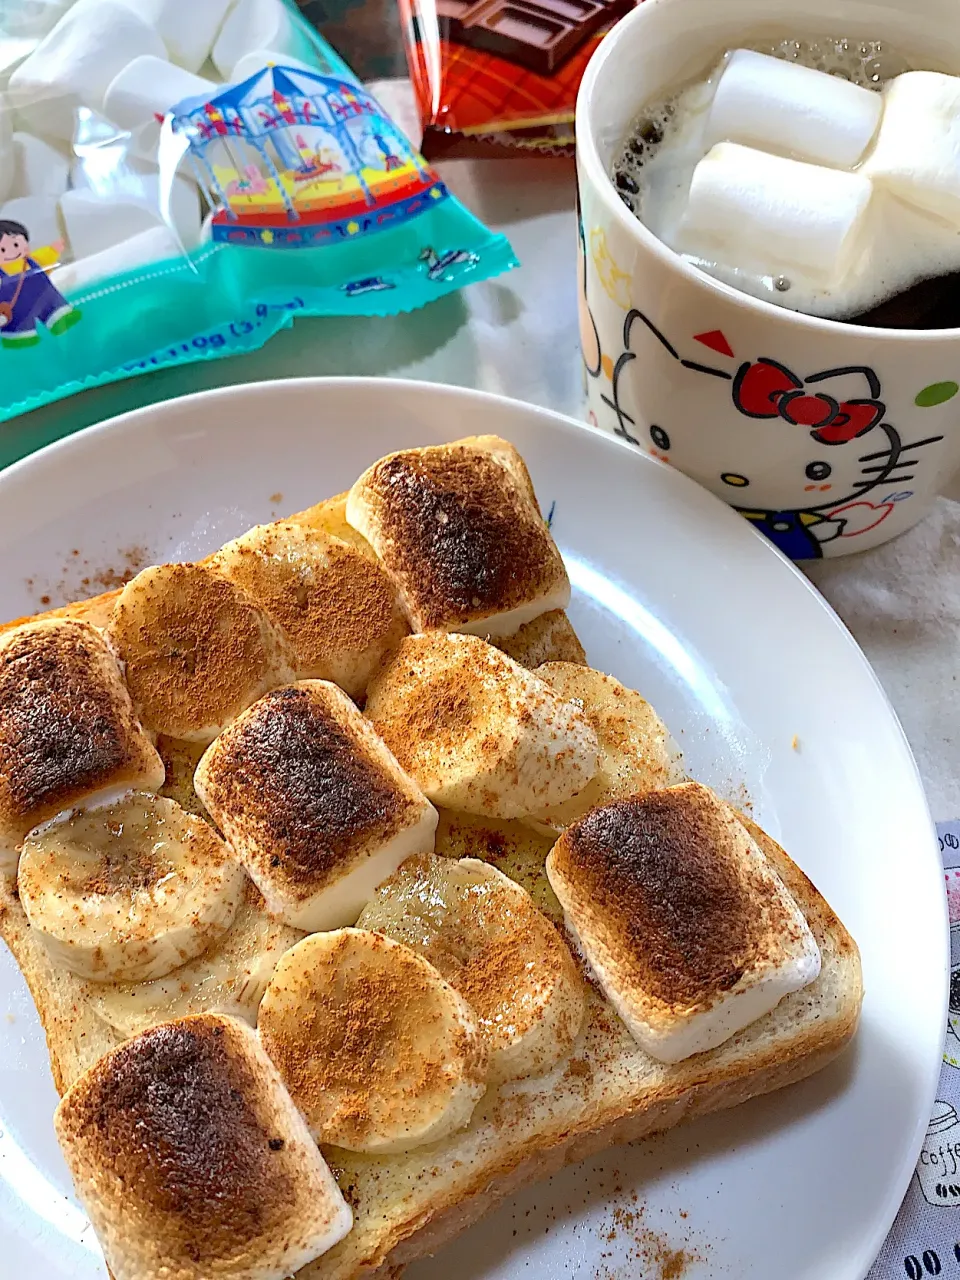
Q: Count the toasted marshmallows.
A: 5